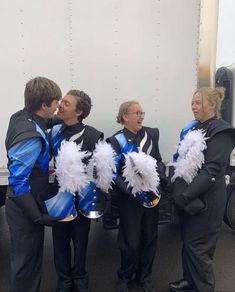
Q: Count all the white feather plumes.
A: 4